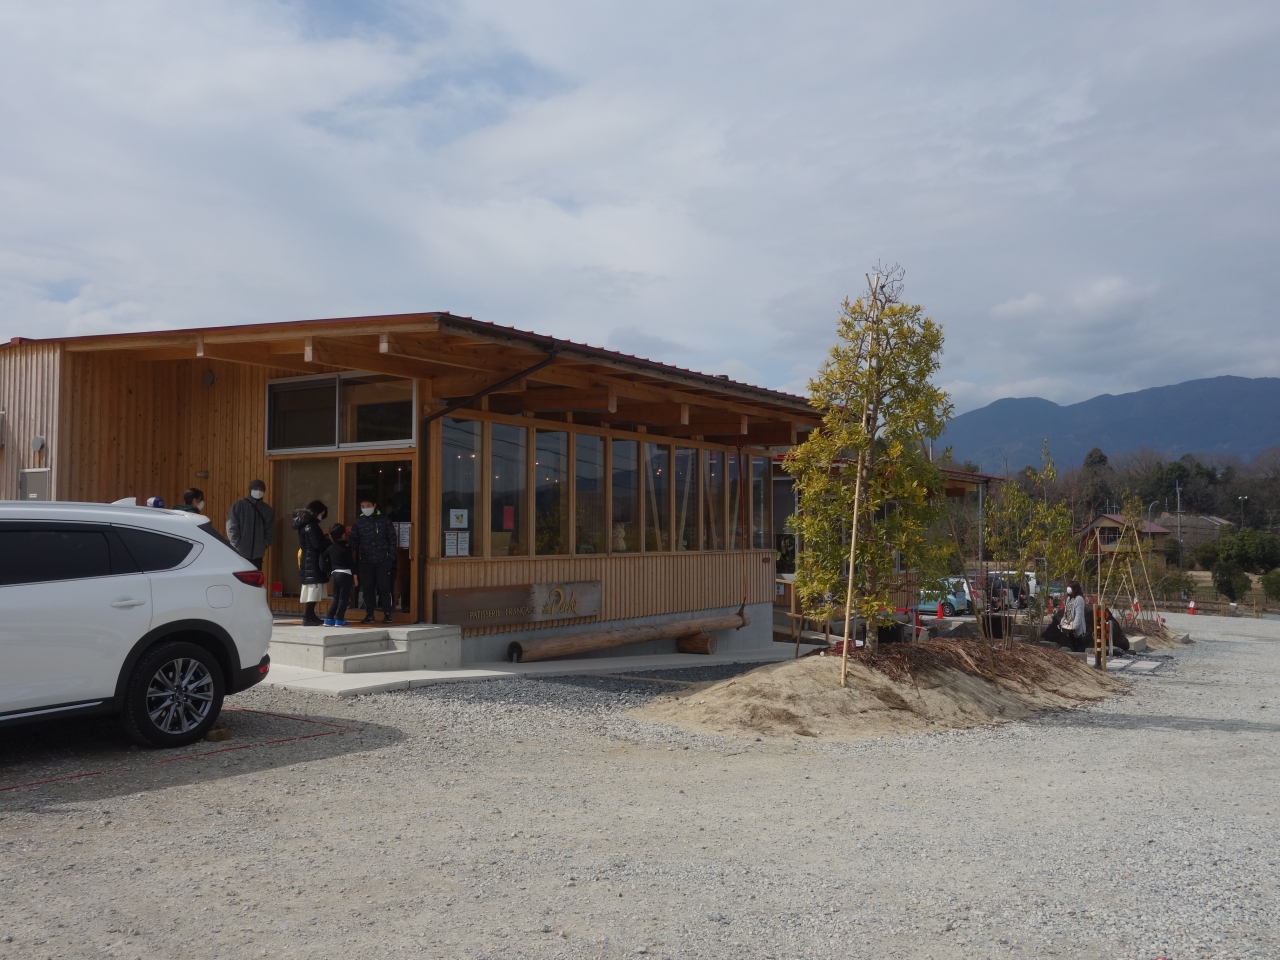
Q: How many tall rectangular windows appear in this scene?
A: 10